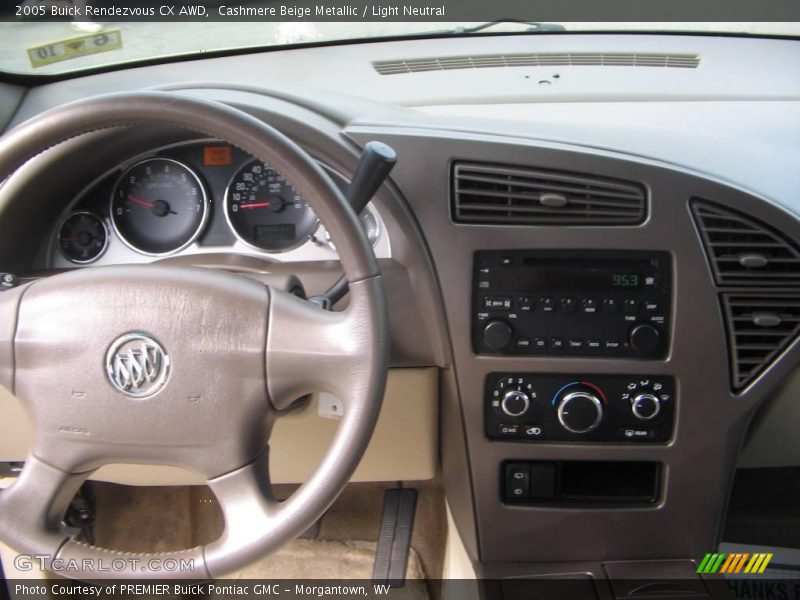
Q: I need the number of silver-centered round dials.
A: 3